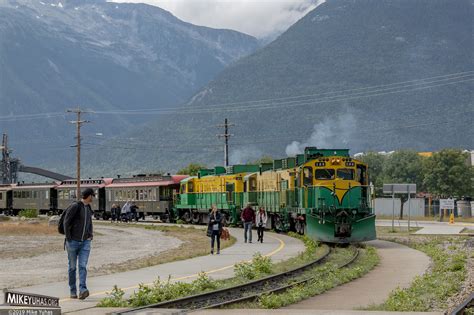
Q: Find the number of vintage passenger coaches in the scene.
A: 4